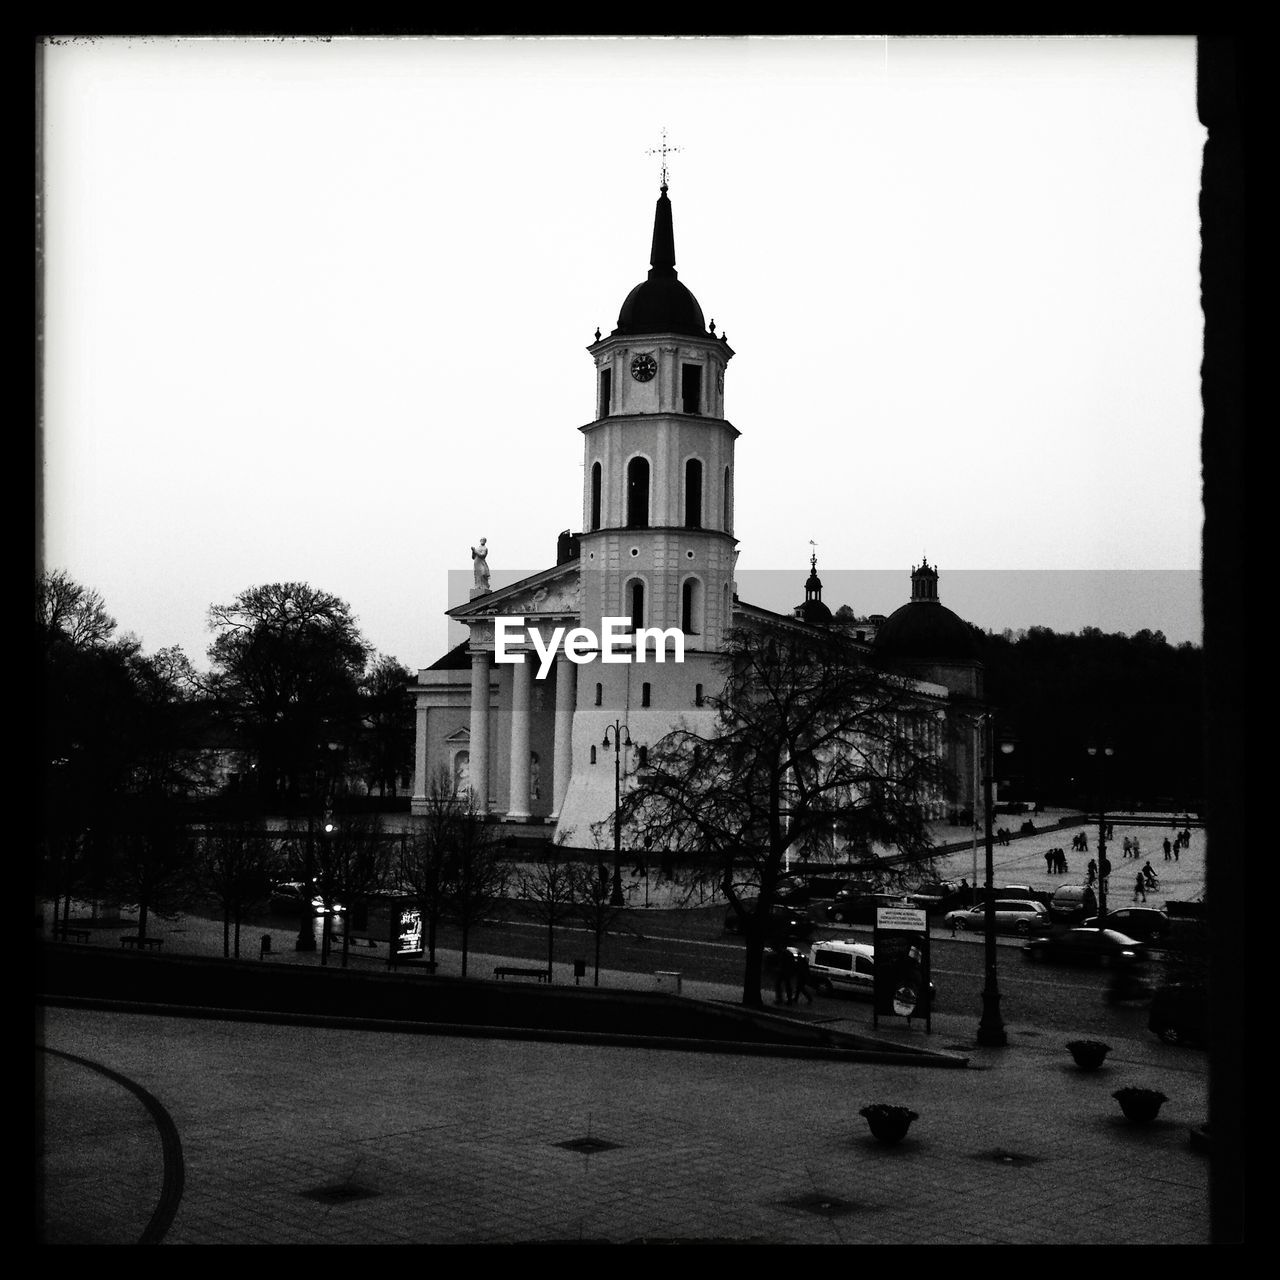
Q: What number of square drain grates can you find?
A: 4